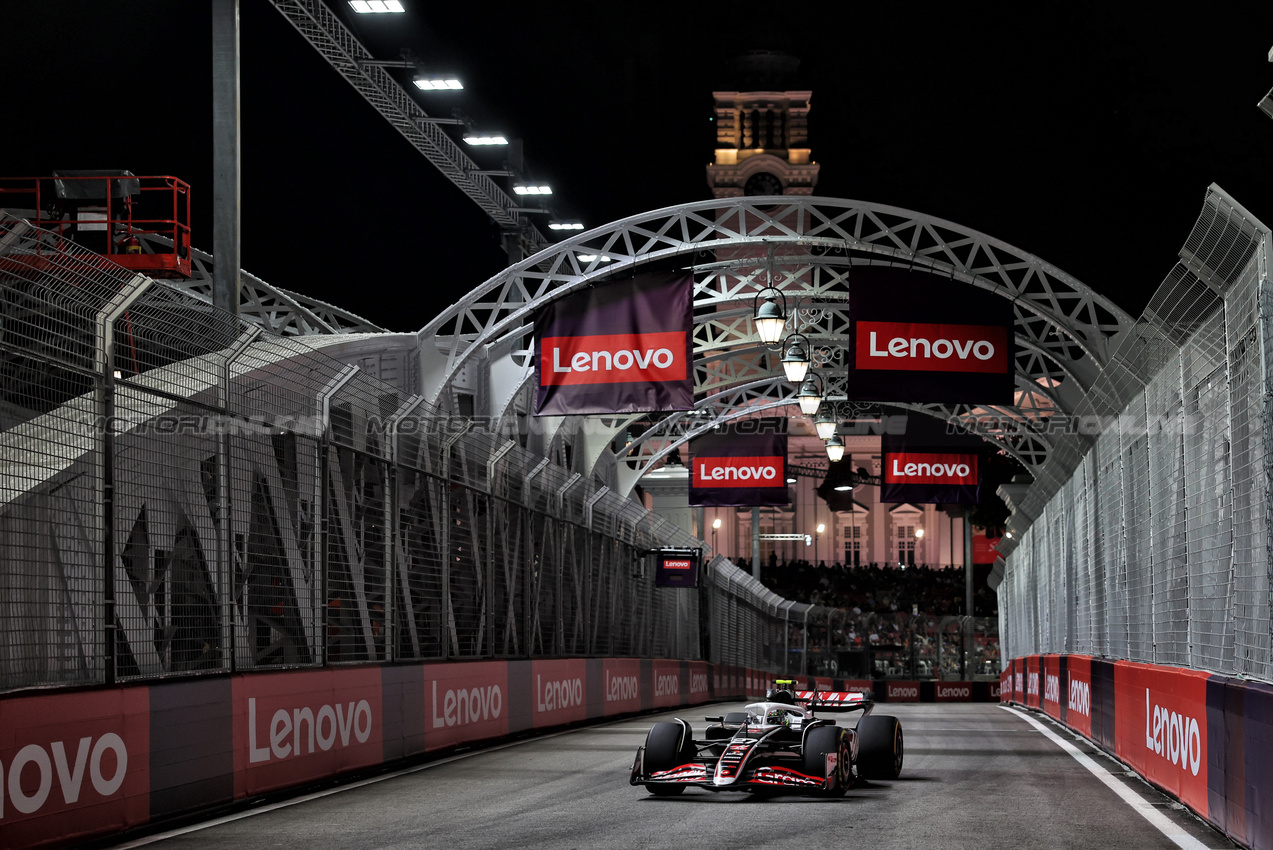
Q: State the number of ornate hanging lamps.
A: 5